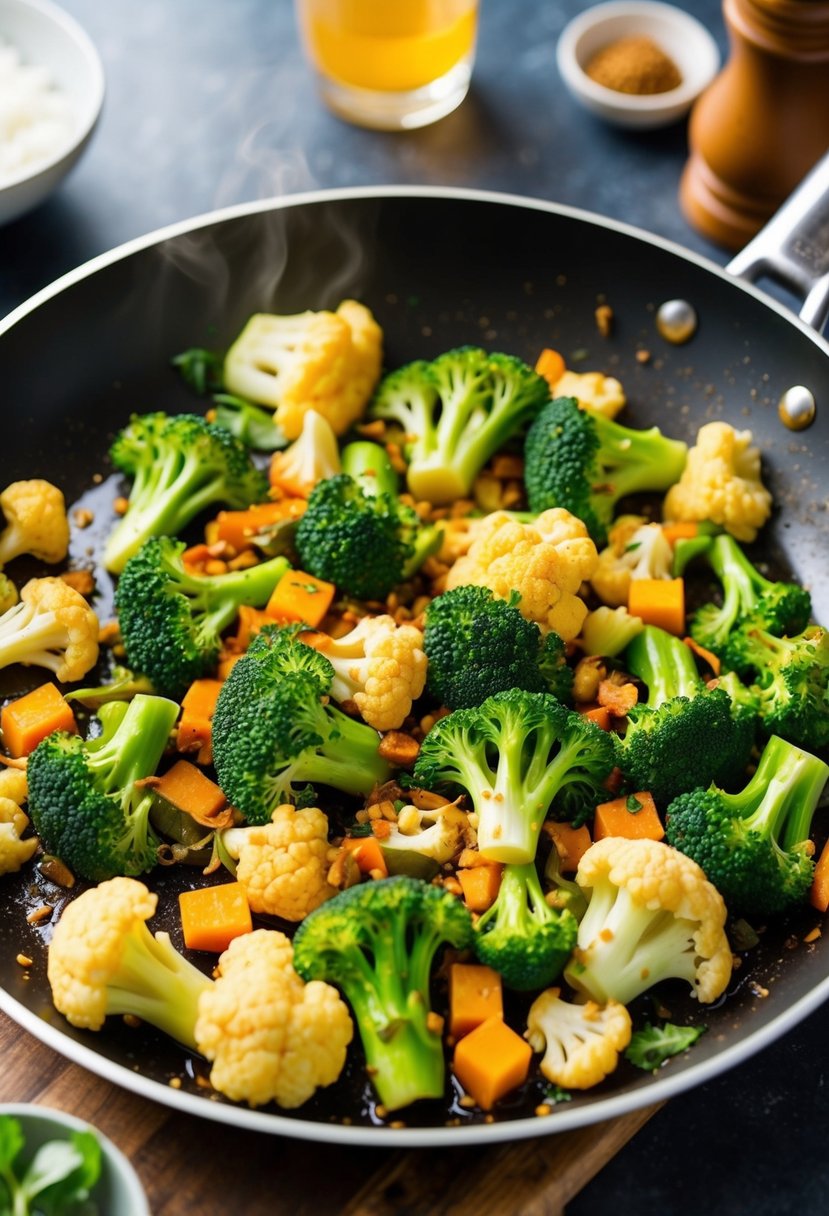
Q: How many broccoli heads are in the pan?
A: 15